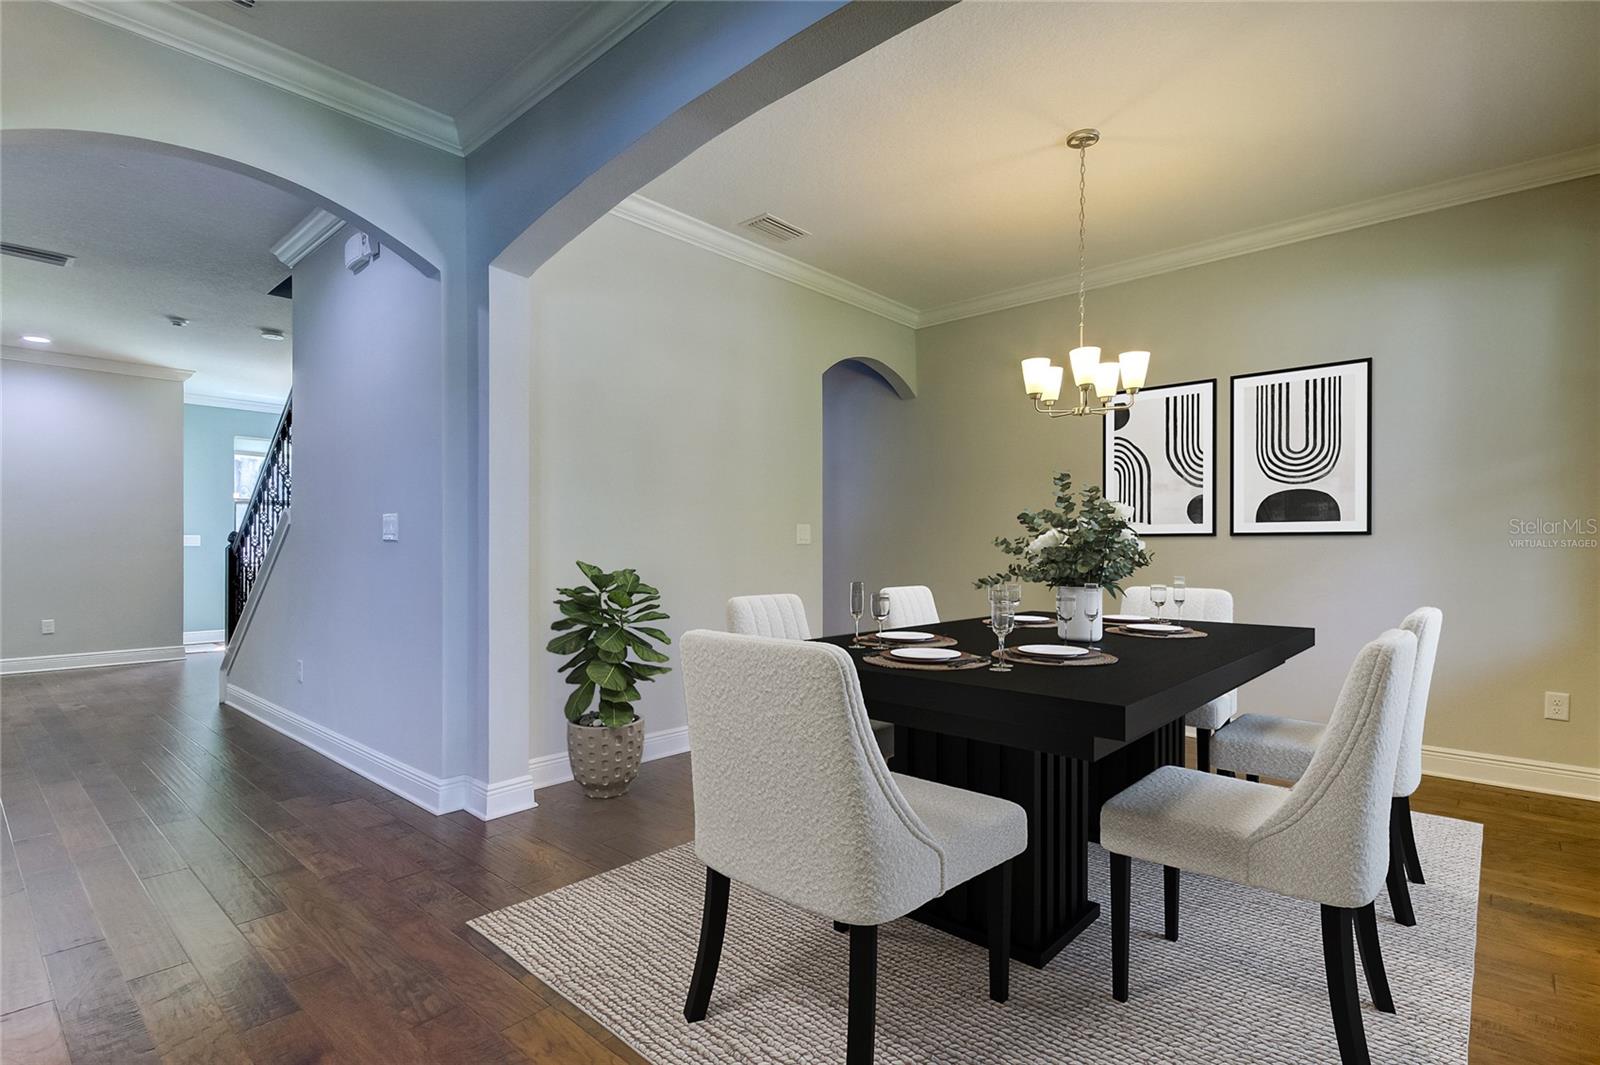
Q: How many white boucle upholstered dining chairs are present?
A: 6